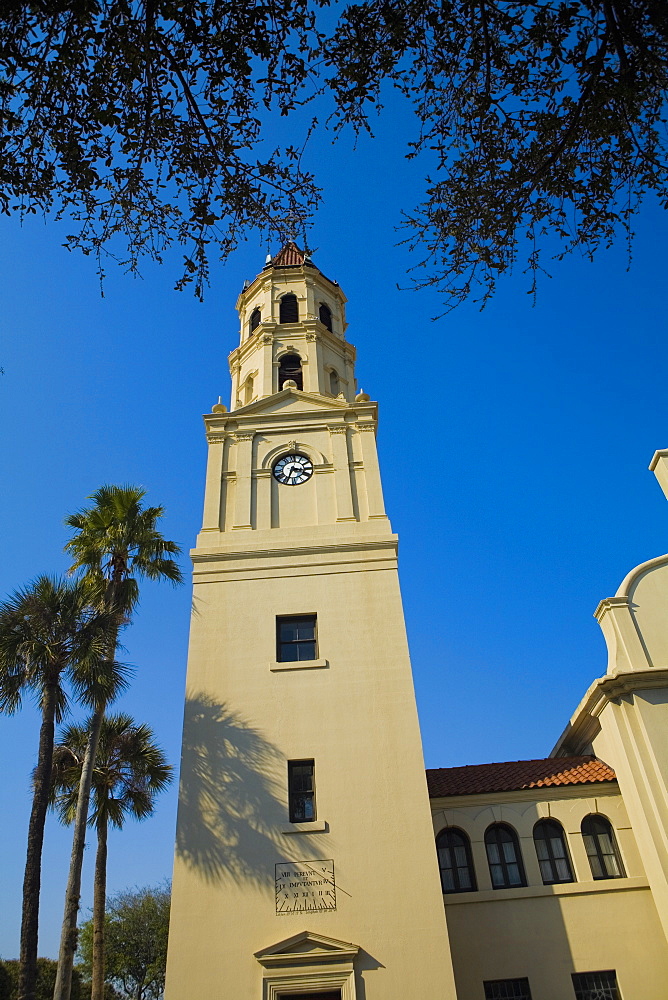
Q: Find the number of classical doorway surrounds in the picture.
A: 1